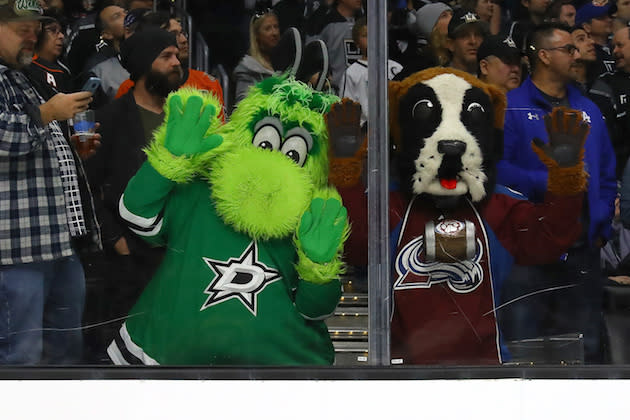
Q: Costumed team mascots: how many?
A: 2